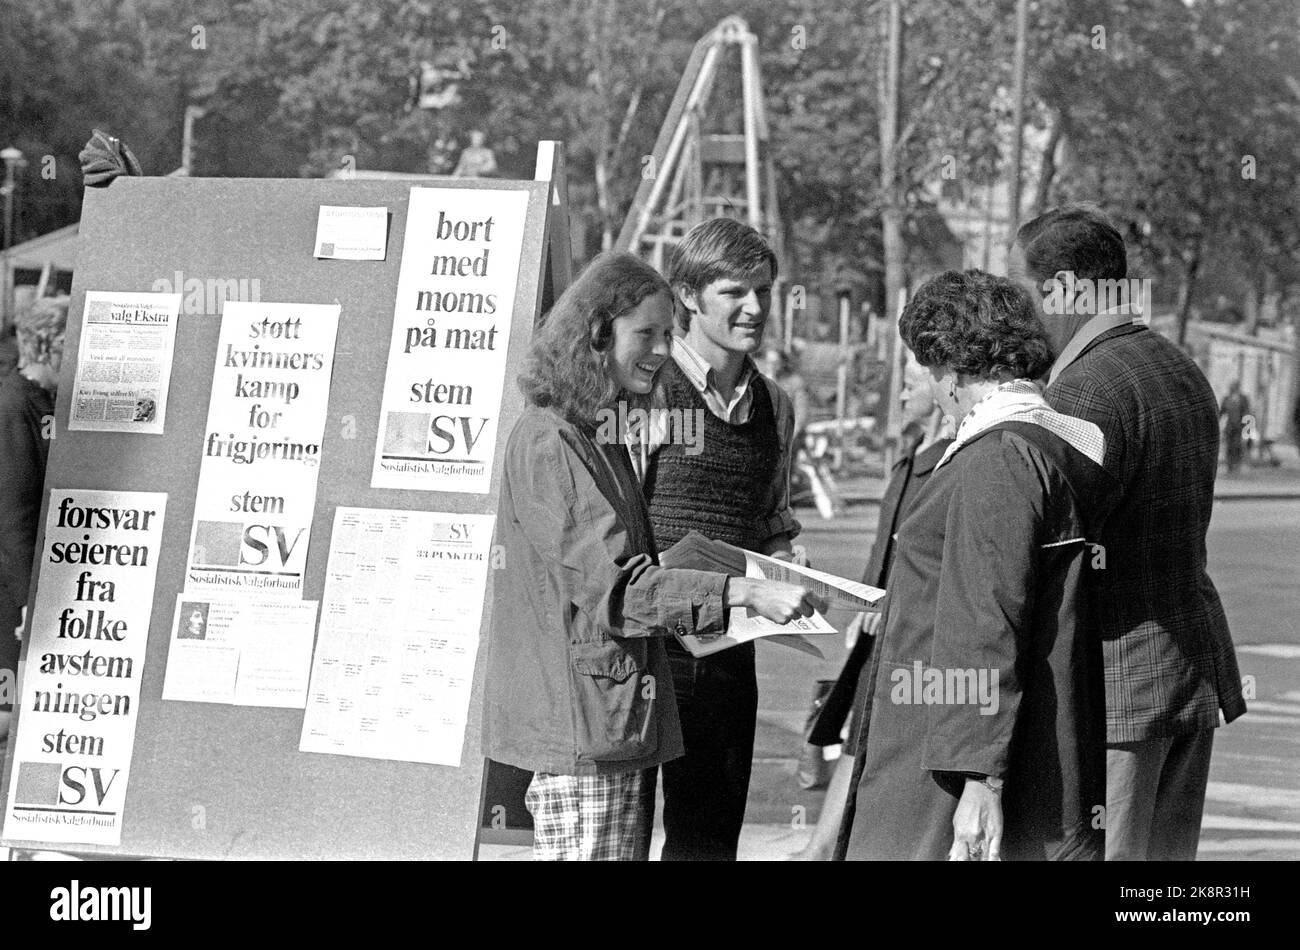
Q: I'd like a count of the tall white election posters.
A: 3